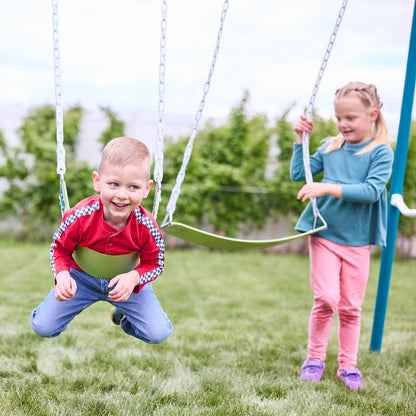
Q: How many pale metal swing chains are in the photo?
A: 4